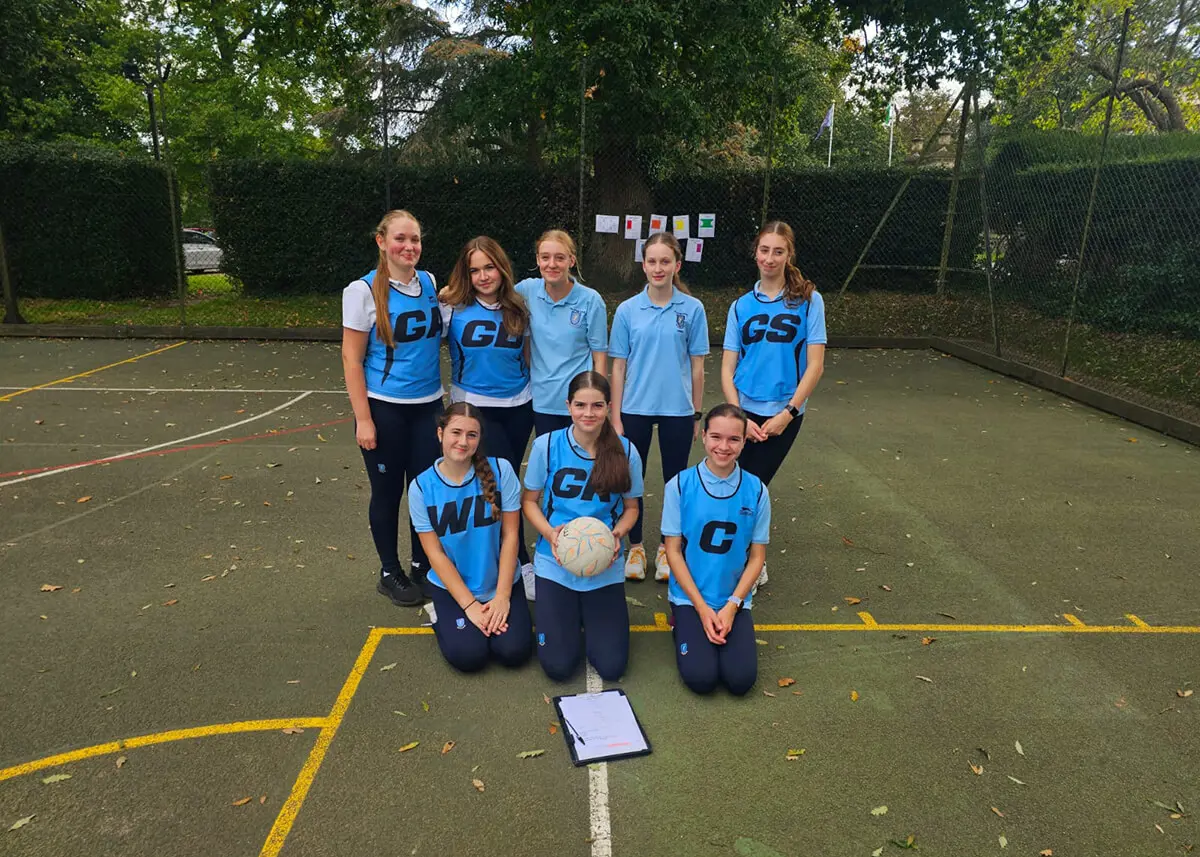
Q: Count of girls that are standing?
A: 5